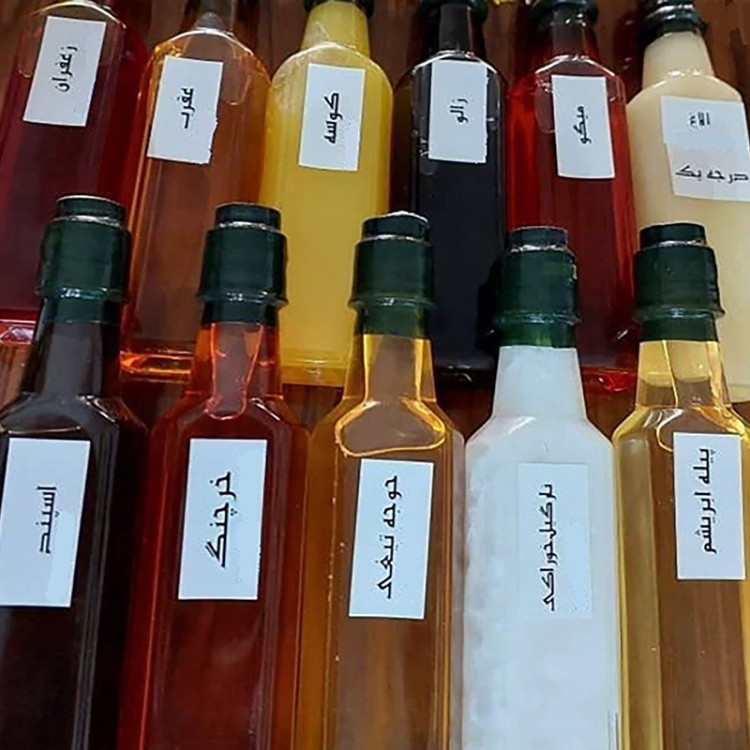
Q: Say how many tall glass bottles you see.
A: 11